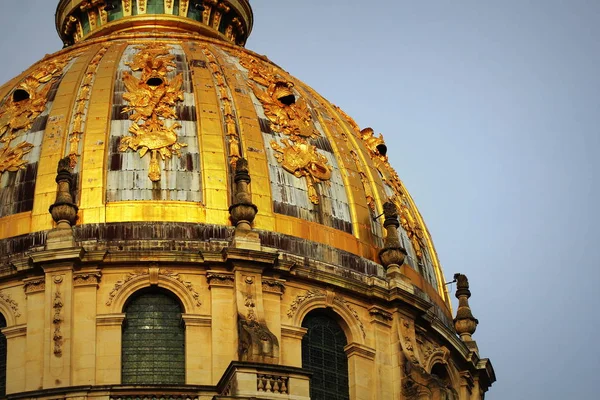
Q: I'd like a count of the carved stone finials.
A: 4